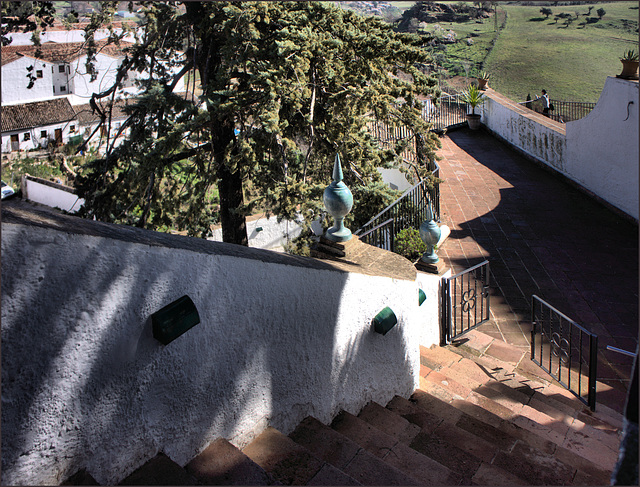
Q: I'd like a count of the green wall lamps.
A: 3